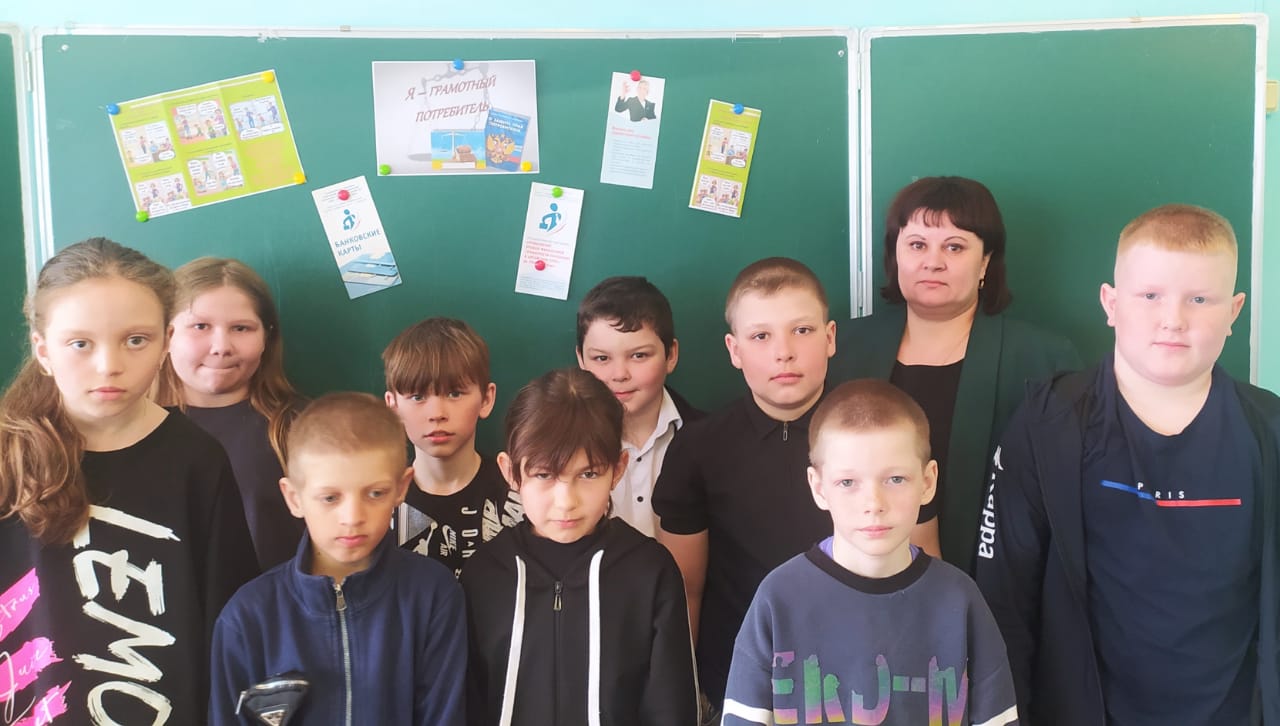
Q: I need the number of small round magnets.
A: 12